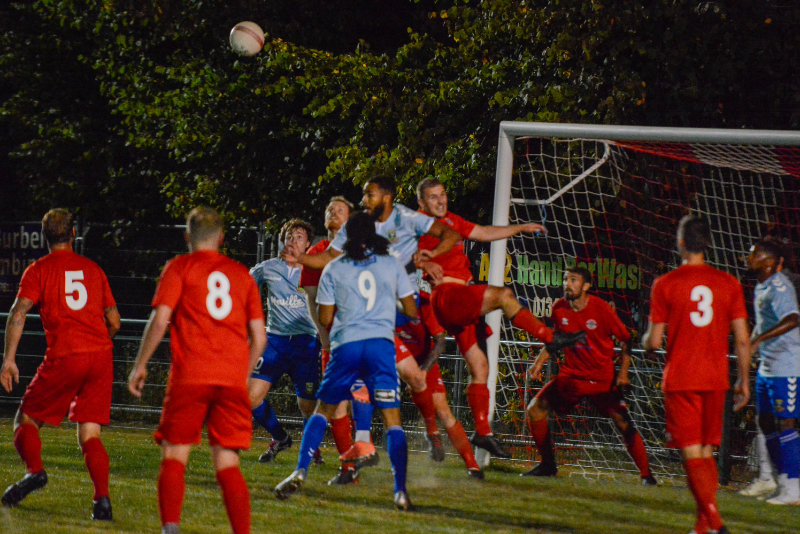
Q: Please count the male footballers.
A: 10